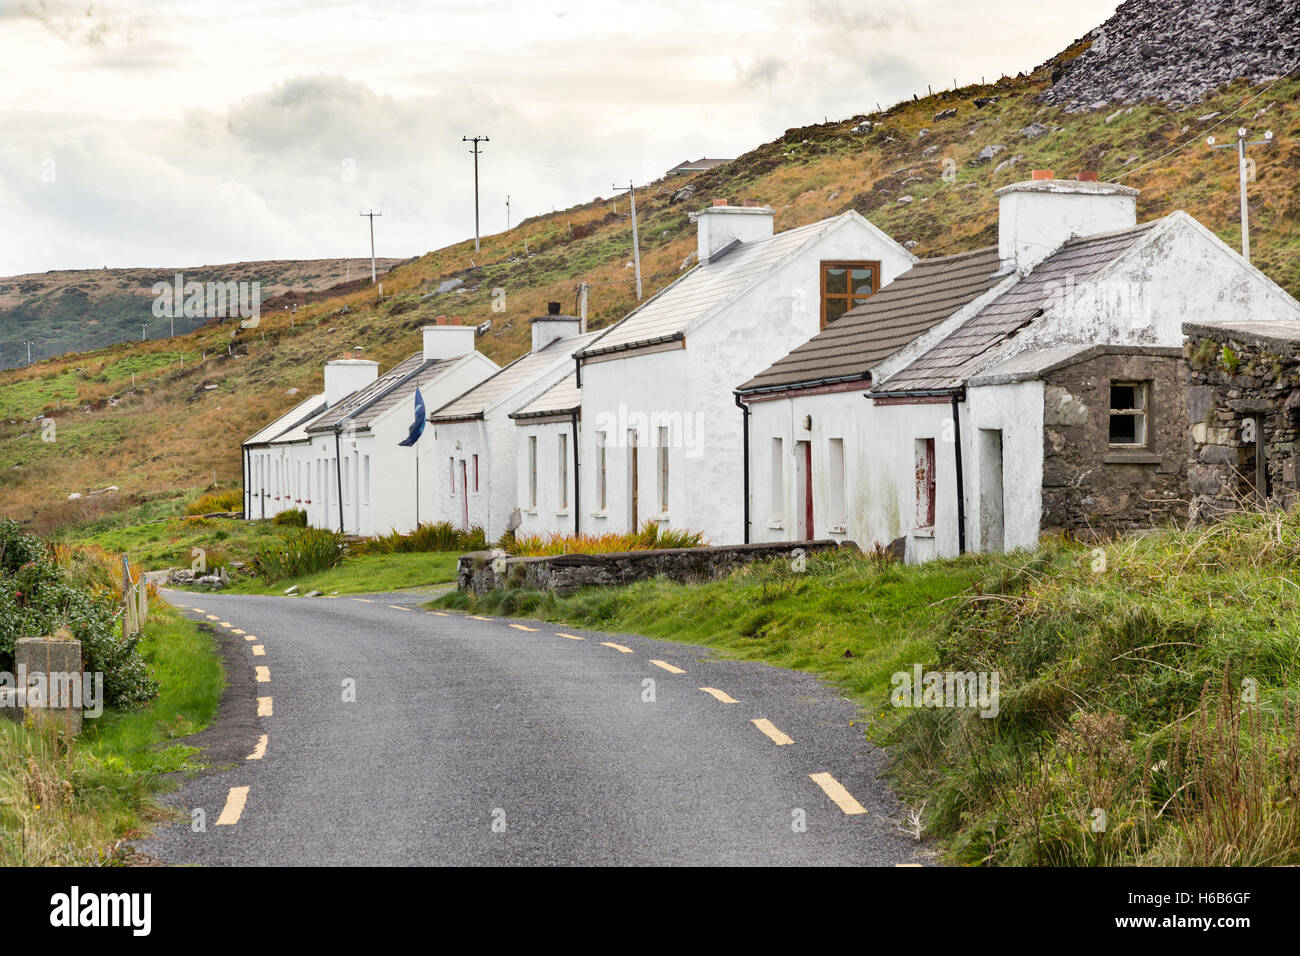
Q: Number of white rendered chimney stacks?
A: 5